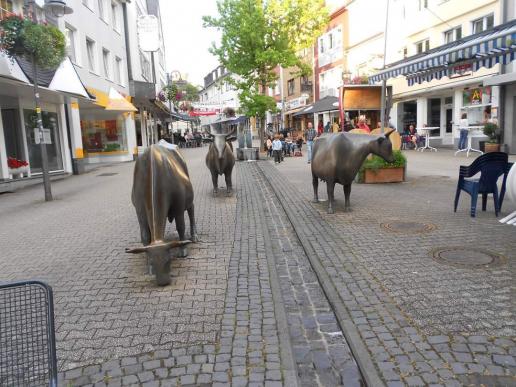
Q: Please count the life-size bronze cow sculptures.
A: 3